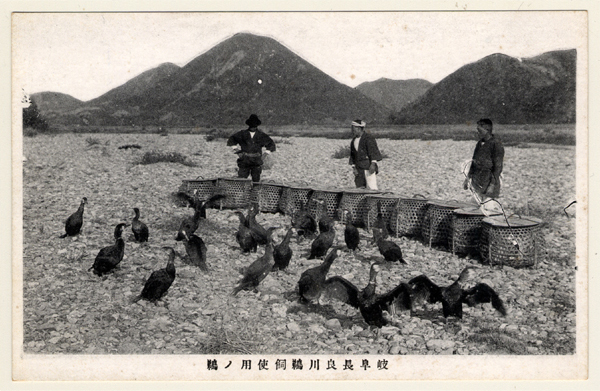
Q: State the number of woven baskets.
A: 11